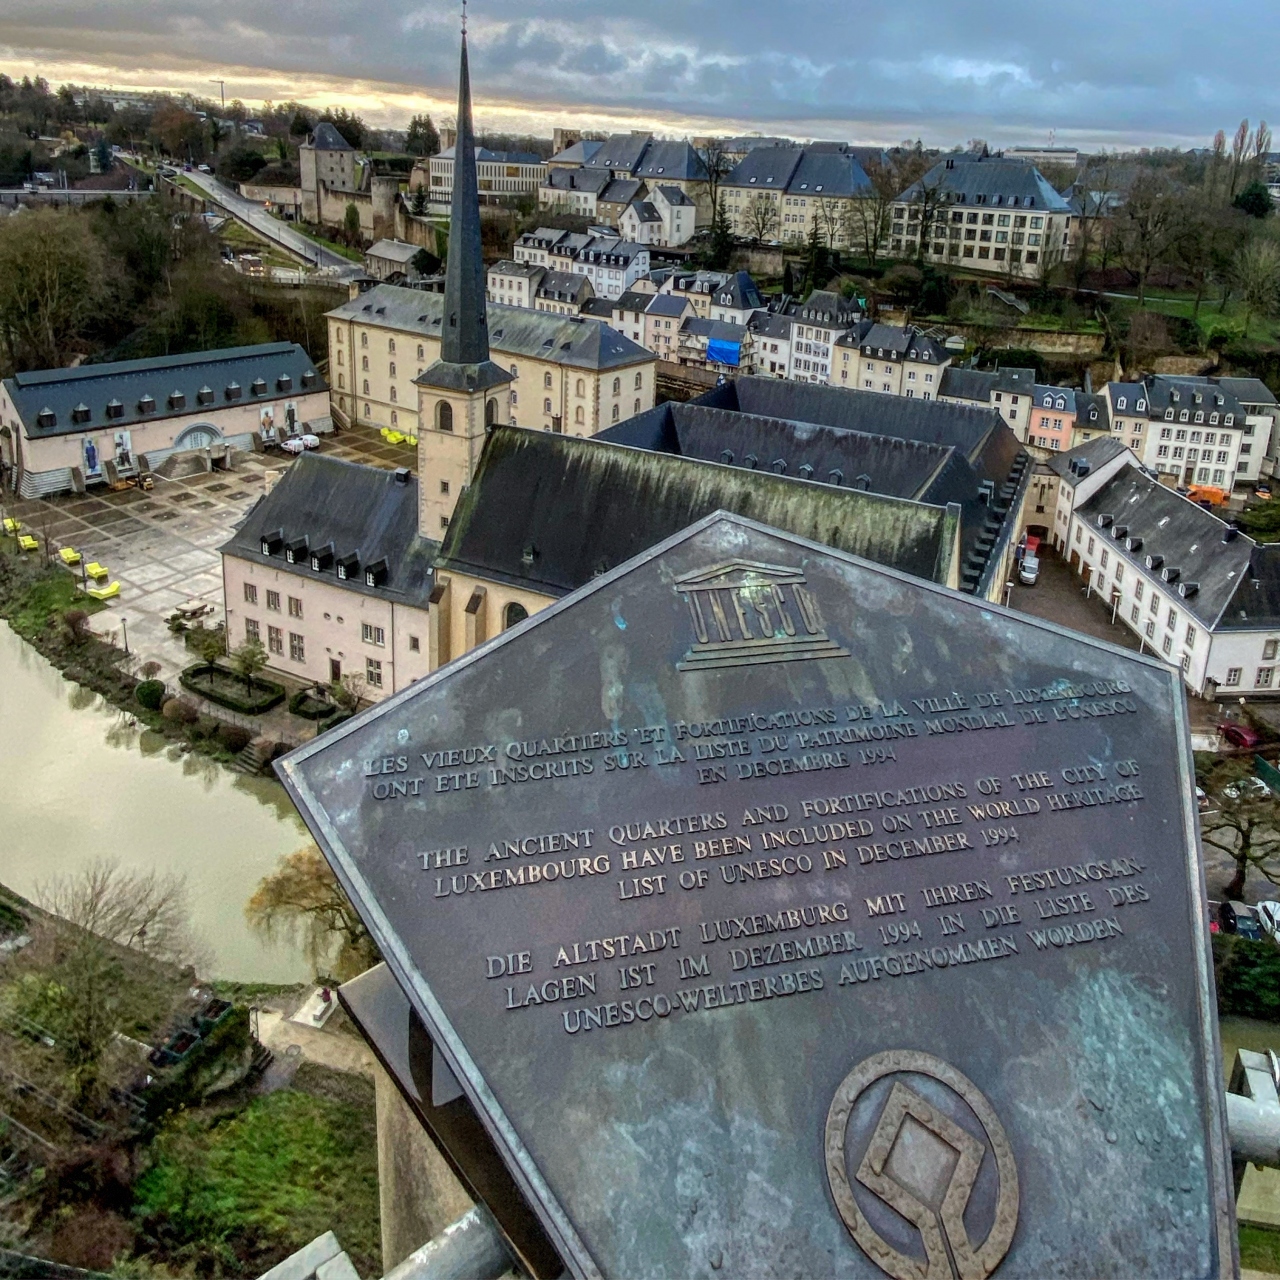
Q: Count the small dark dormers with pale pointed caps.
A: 10